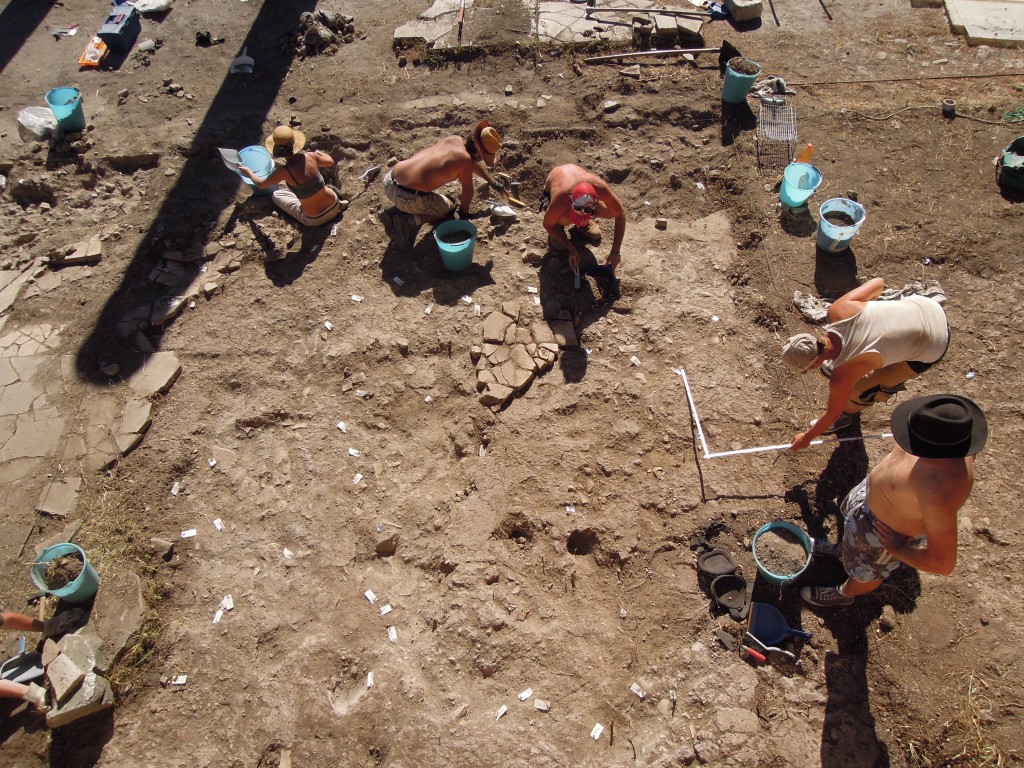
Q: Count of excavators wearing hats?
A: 5